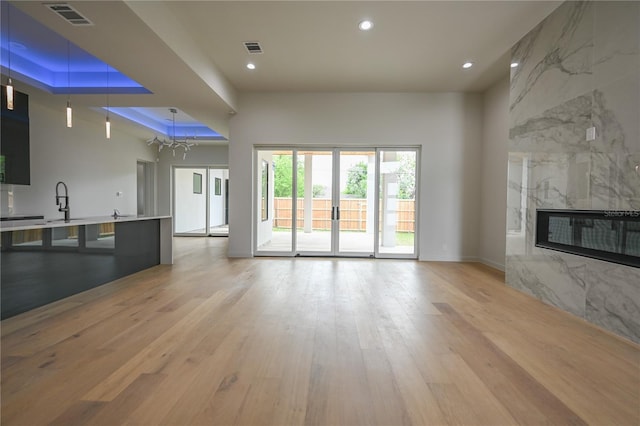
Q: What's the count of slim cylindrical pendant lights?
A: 3